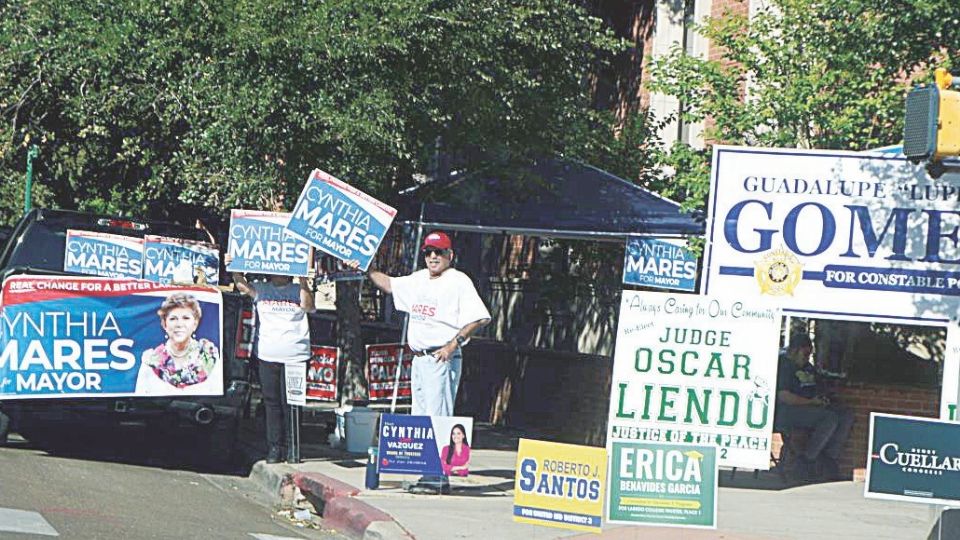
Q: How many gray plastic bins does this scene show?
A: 1